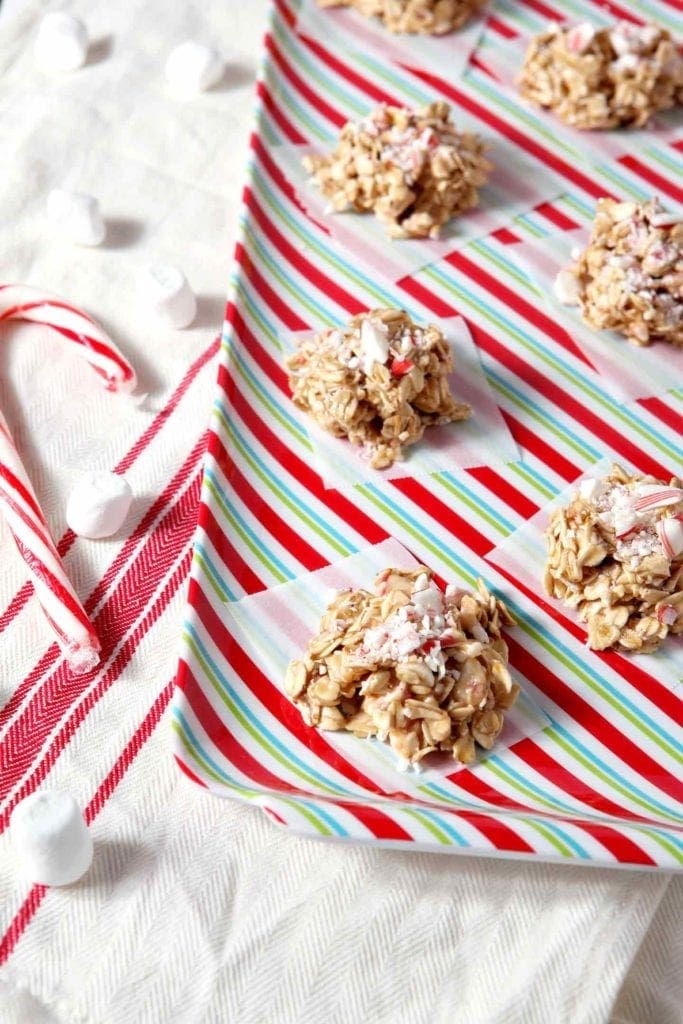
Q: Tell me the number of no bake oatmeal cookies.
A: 7